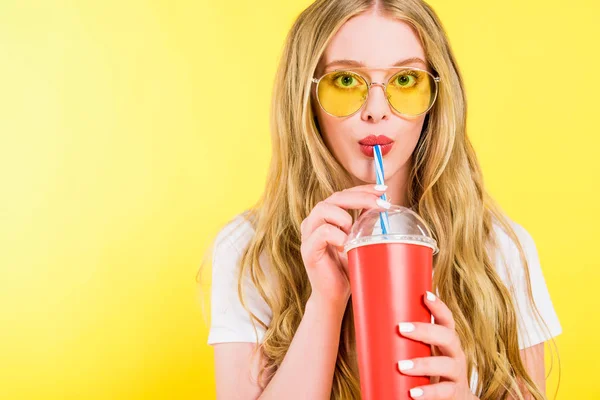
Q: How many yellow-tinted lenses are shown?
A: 2